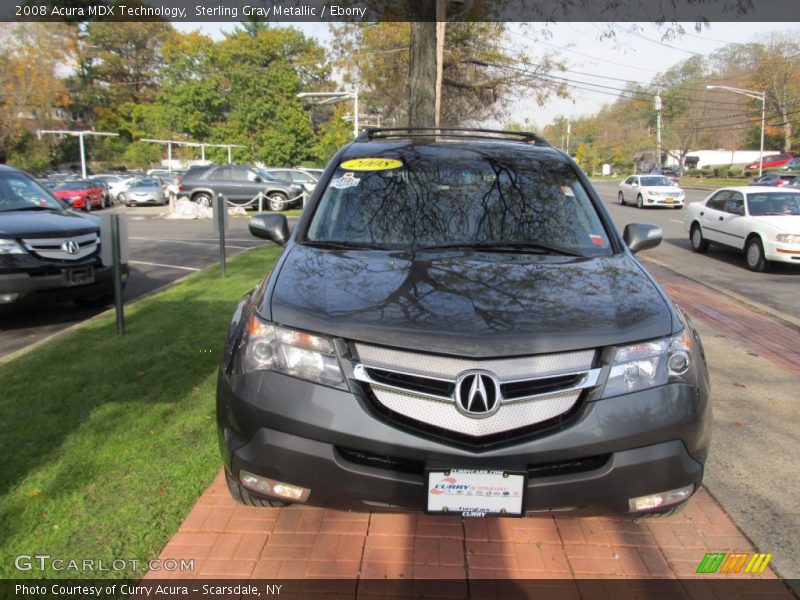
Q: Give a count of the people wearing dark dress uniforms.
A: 0